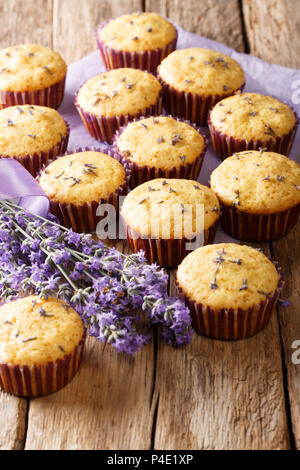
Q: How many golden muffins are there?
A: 12